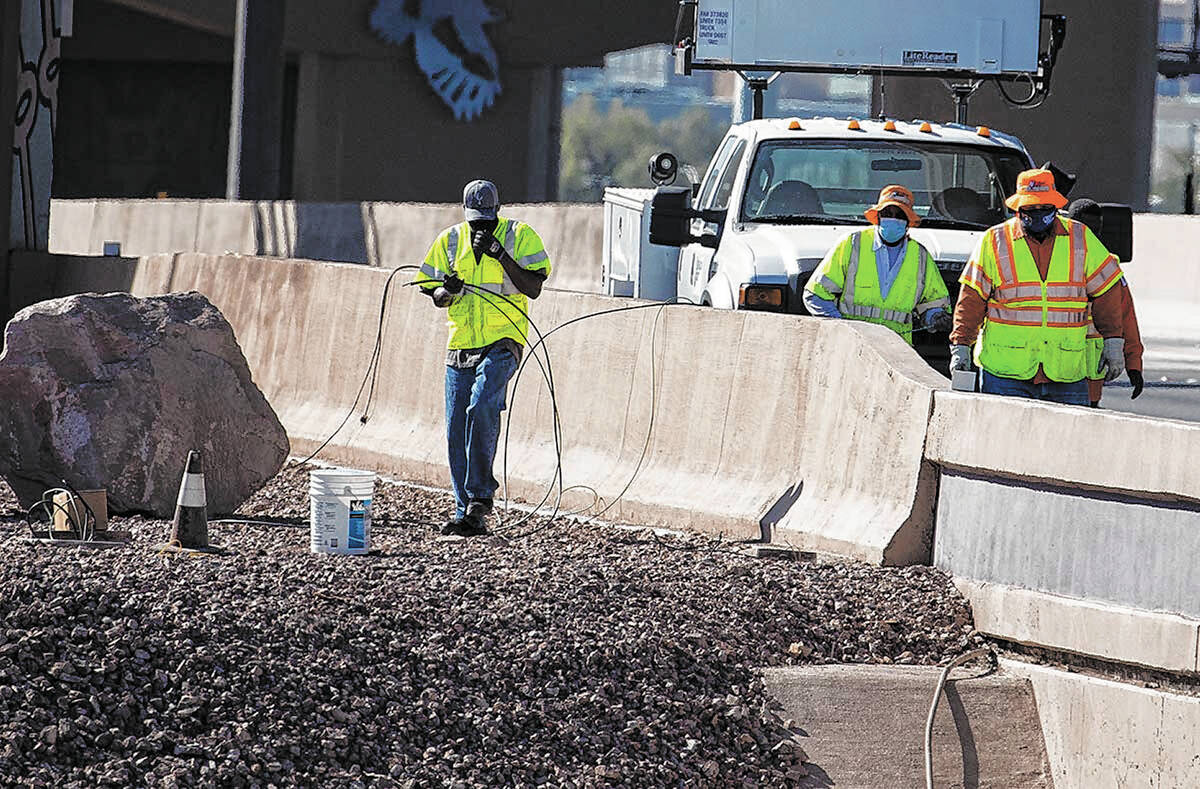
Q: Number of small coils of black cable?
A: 1